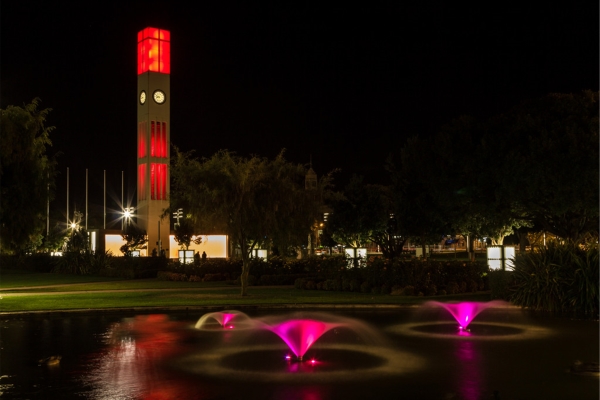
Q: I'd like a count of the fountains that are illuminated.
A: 3